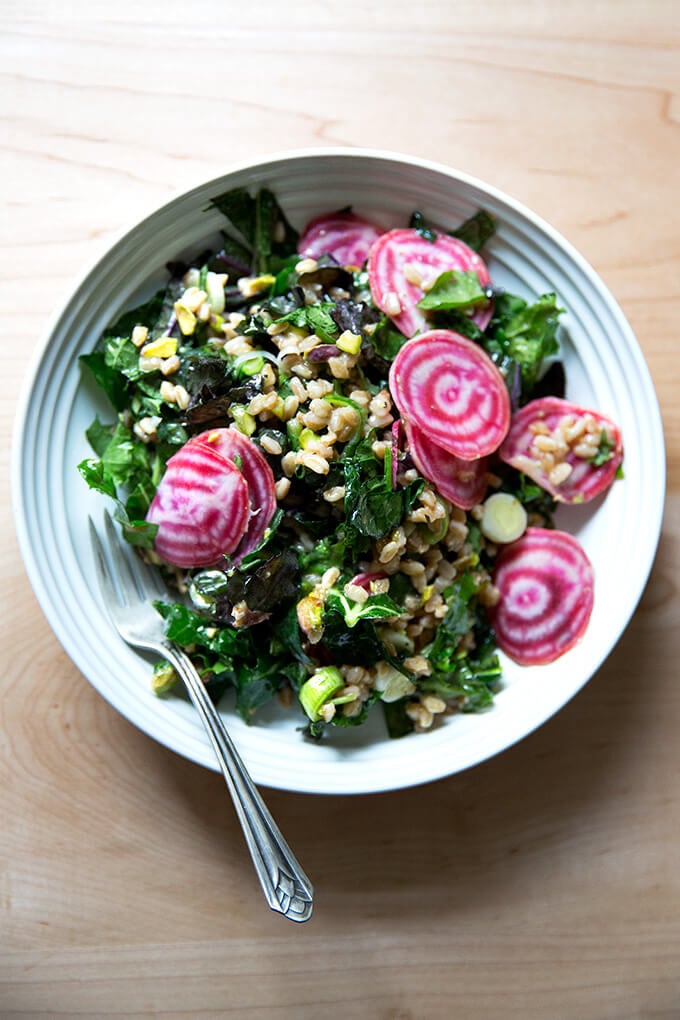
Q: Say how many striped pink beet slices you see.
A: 8